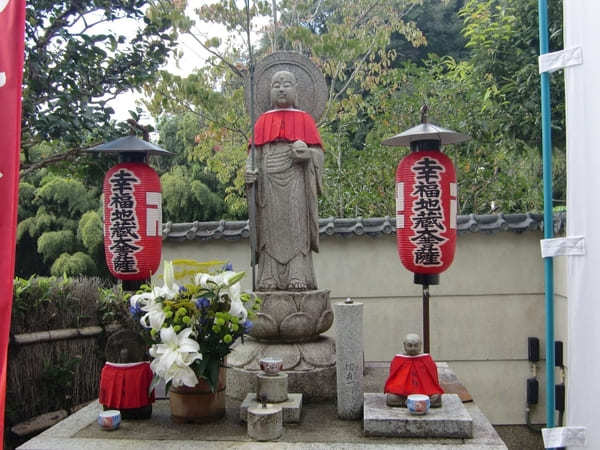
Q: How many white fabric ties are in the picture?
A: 3